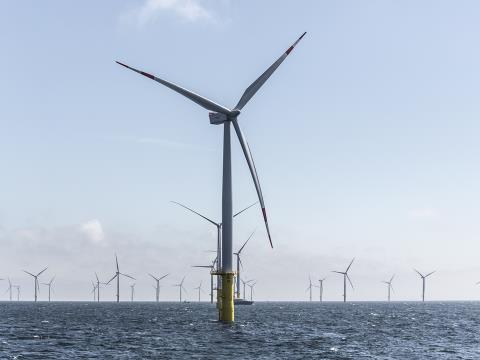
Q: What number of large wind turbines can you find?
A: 1